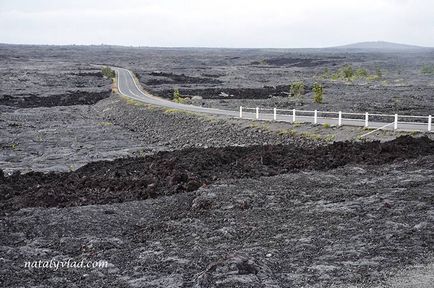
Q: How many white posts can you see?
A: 9